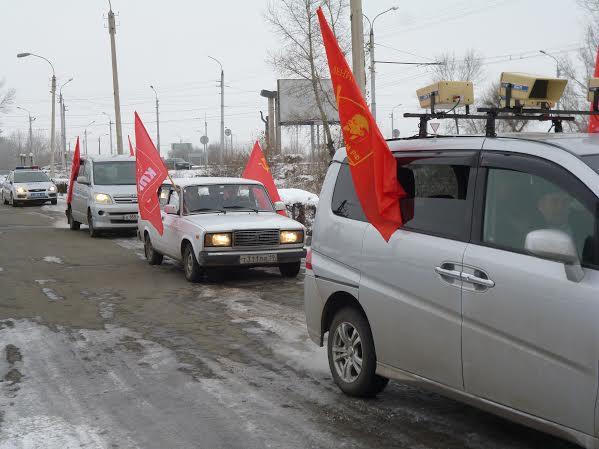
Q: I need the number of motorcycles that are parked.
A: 0